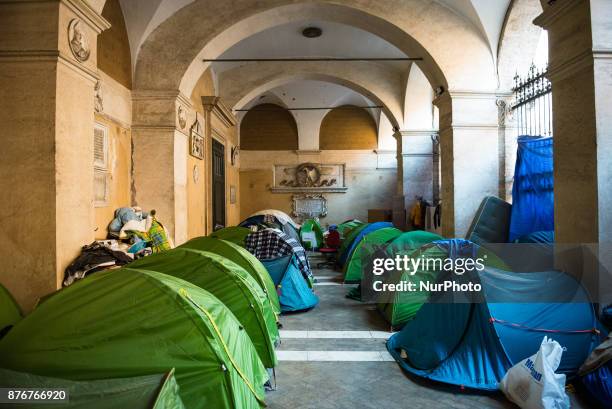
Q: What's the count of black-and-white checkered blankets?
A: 1